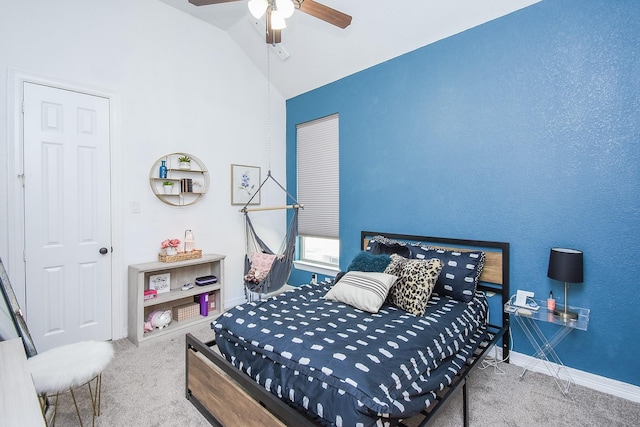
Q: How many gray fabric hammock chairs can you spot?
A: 1